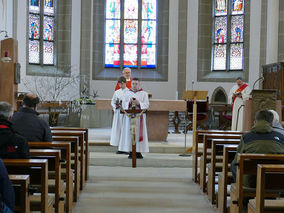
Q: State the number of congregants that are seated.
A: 5